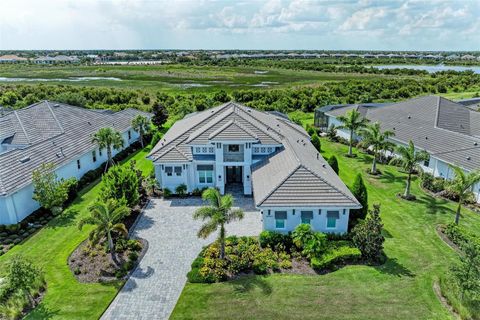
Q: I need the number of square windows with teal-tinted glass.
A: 3